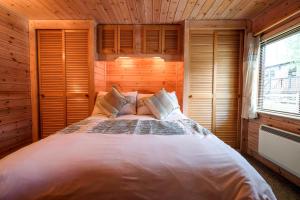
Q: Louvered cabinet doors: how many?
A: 8